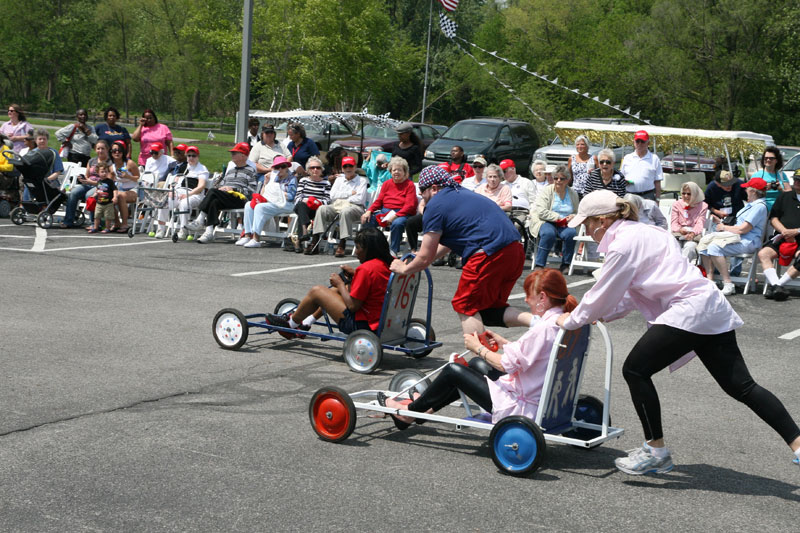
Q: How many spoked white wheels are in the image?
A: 0